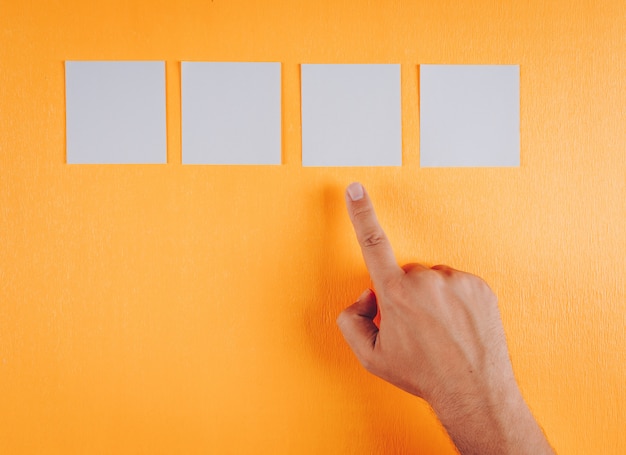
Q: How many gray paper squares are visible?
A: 4